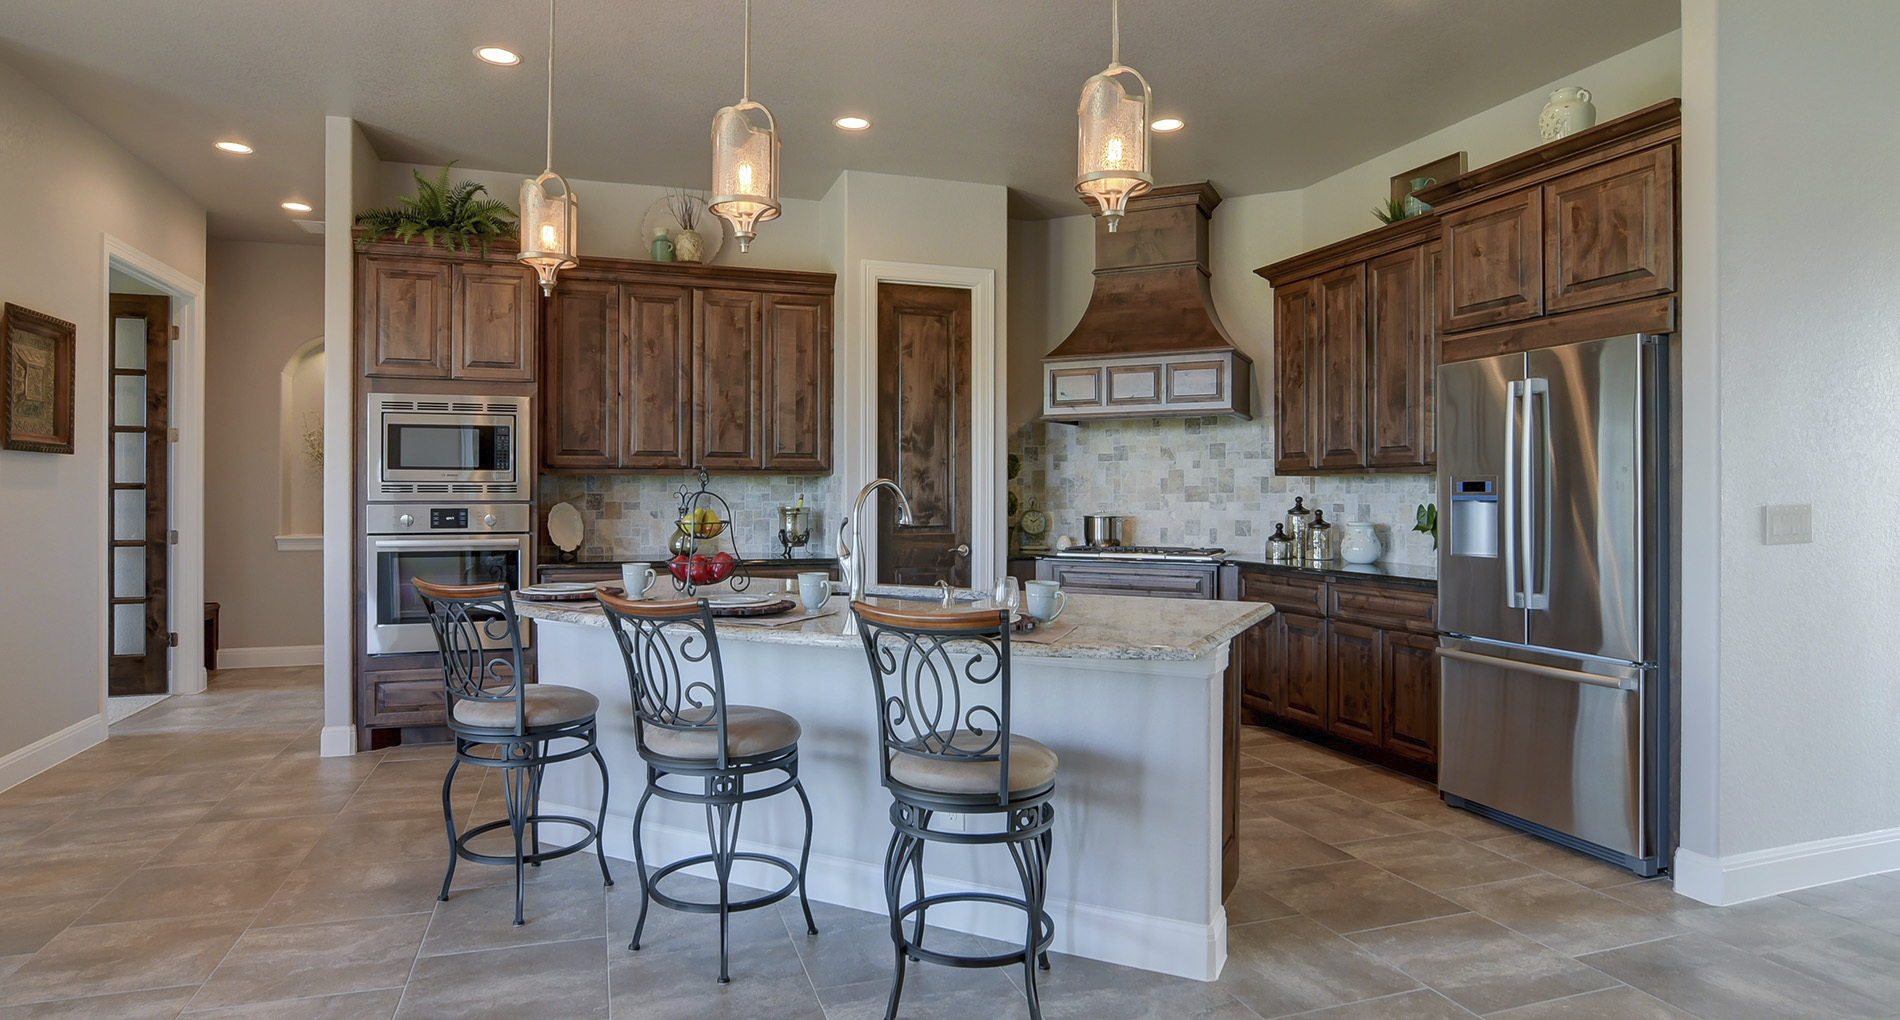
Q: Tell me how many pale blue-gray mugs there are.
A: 3